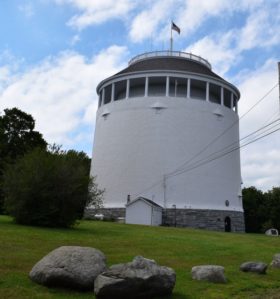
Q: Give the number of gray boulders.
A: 5